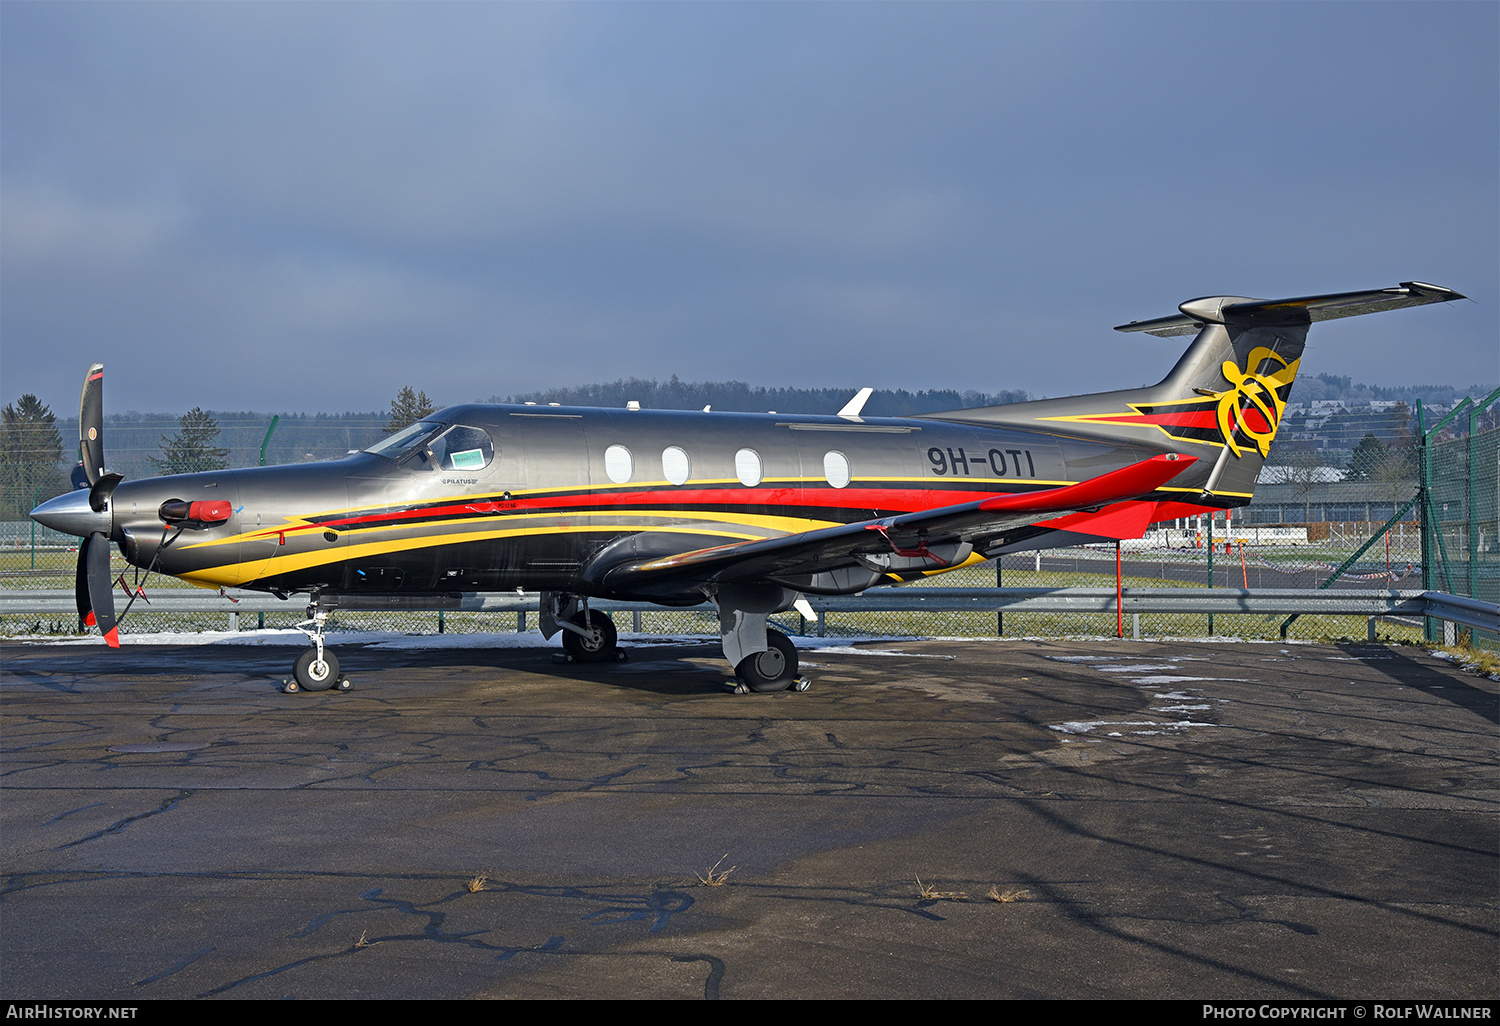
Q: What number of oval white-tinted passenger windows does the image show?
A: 4